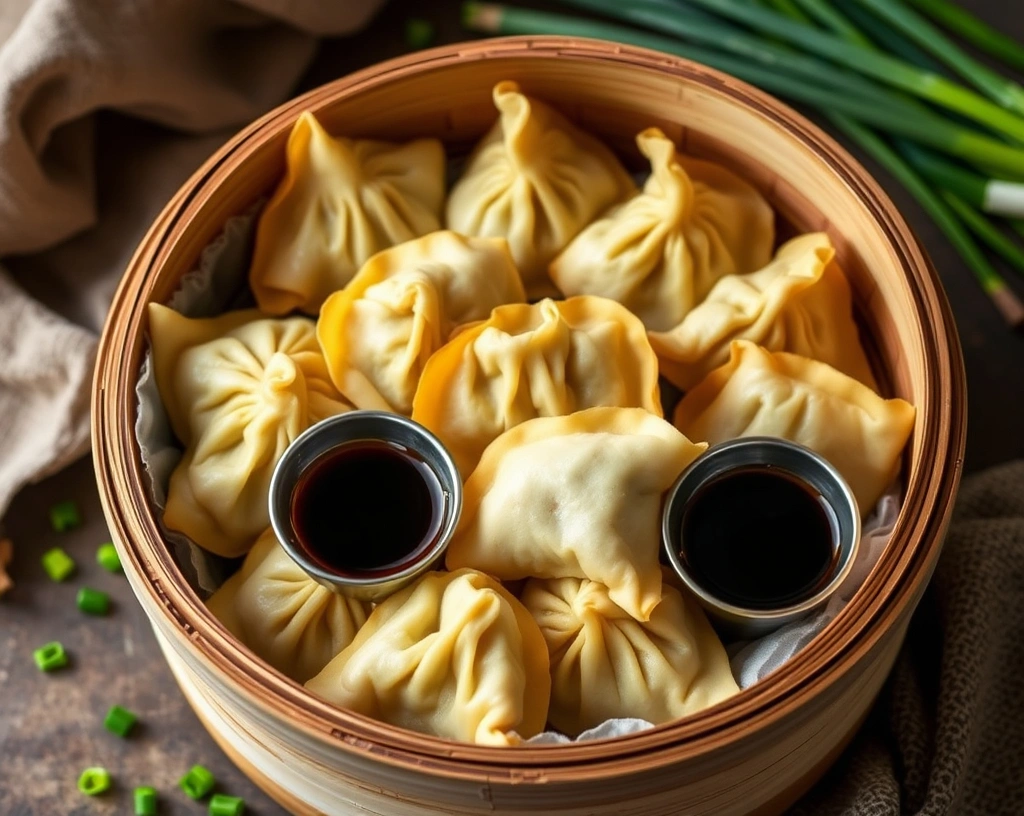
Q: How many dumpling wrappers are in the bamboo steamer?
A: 12